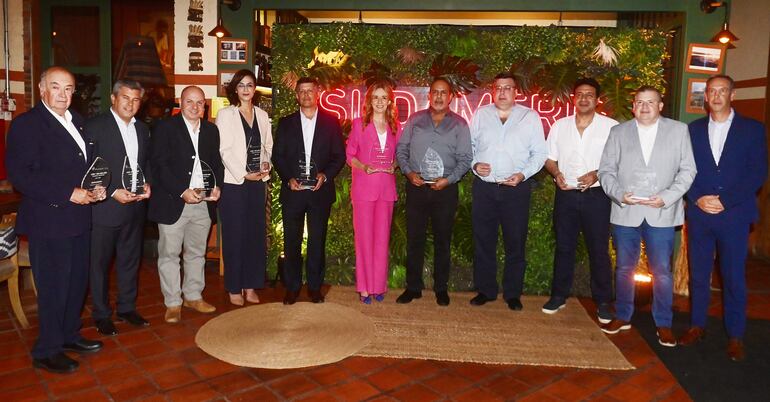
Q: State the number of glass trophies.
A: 10